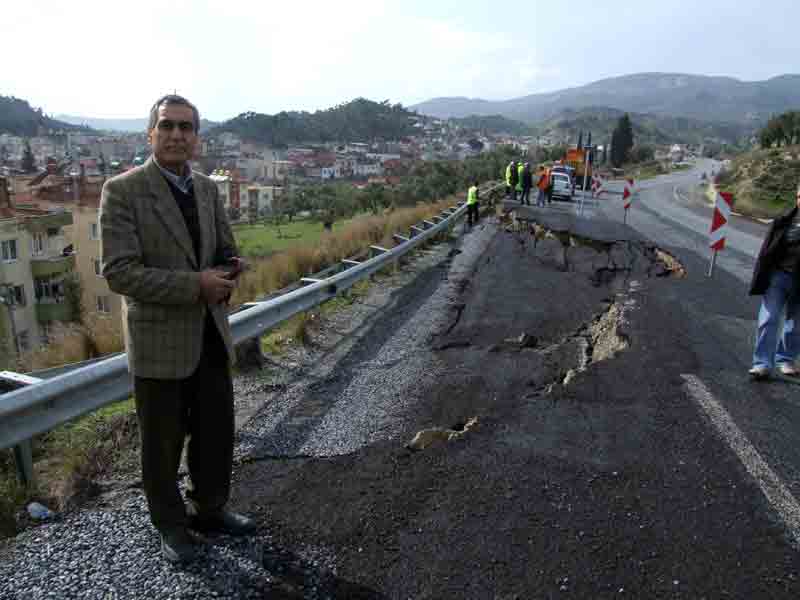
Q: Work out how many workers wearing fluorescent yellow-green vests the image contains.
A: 3